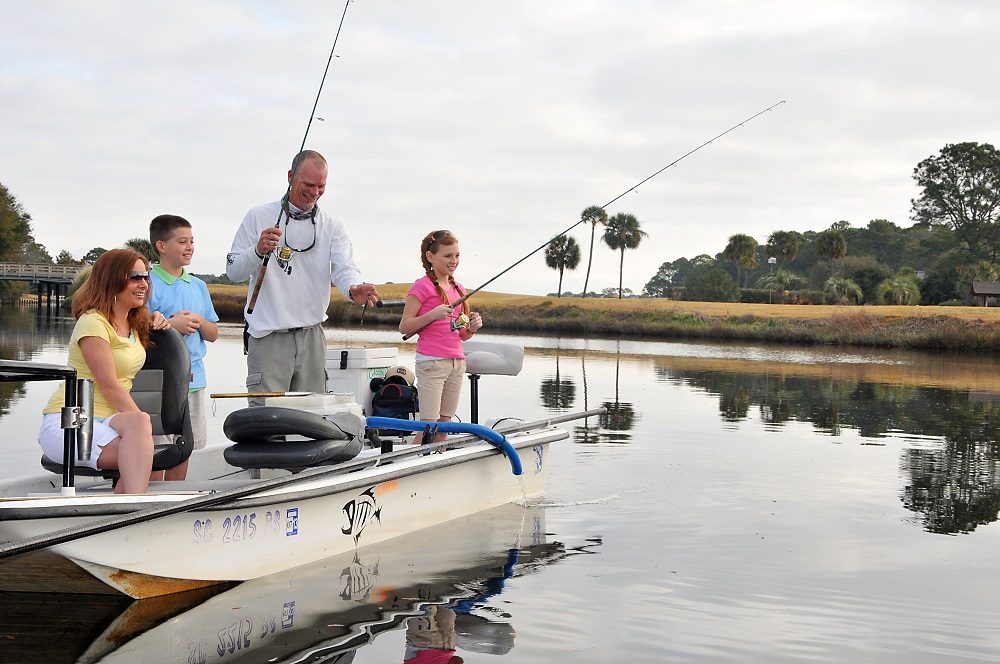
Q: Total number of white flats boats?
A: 1